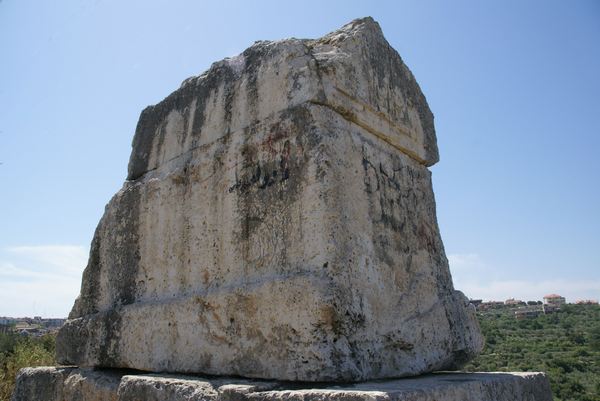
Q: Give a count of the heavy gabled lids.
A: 1